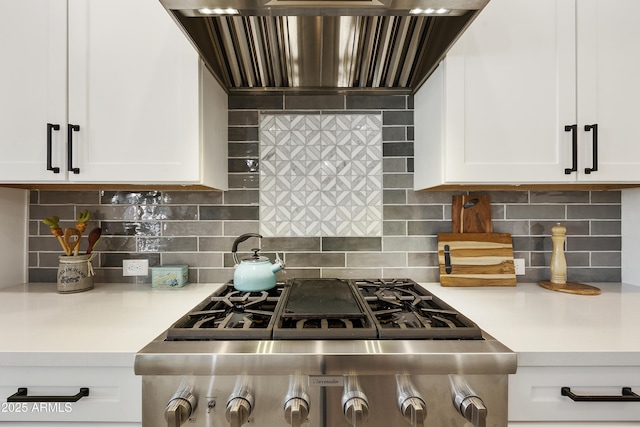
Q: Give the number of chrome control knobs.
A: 6